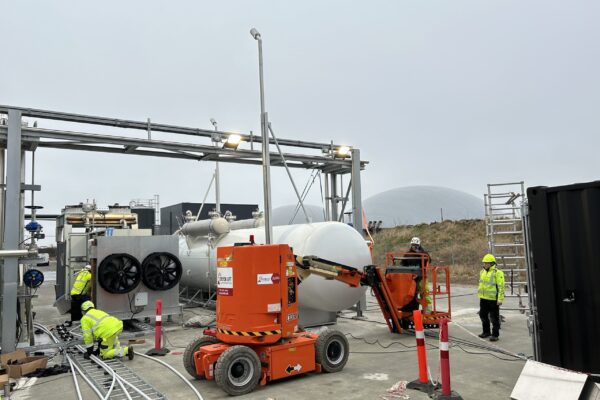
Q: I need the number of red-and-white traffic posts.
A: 3